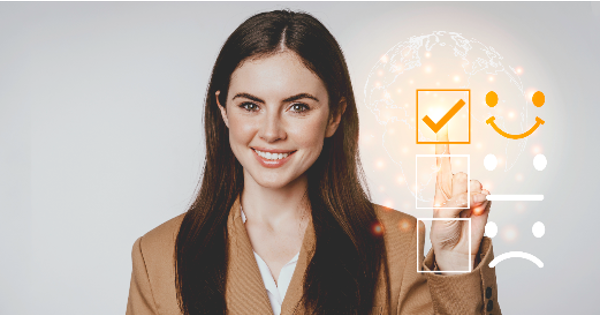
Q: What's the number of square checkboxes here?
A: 3